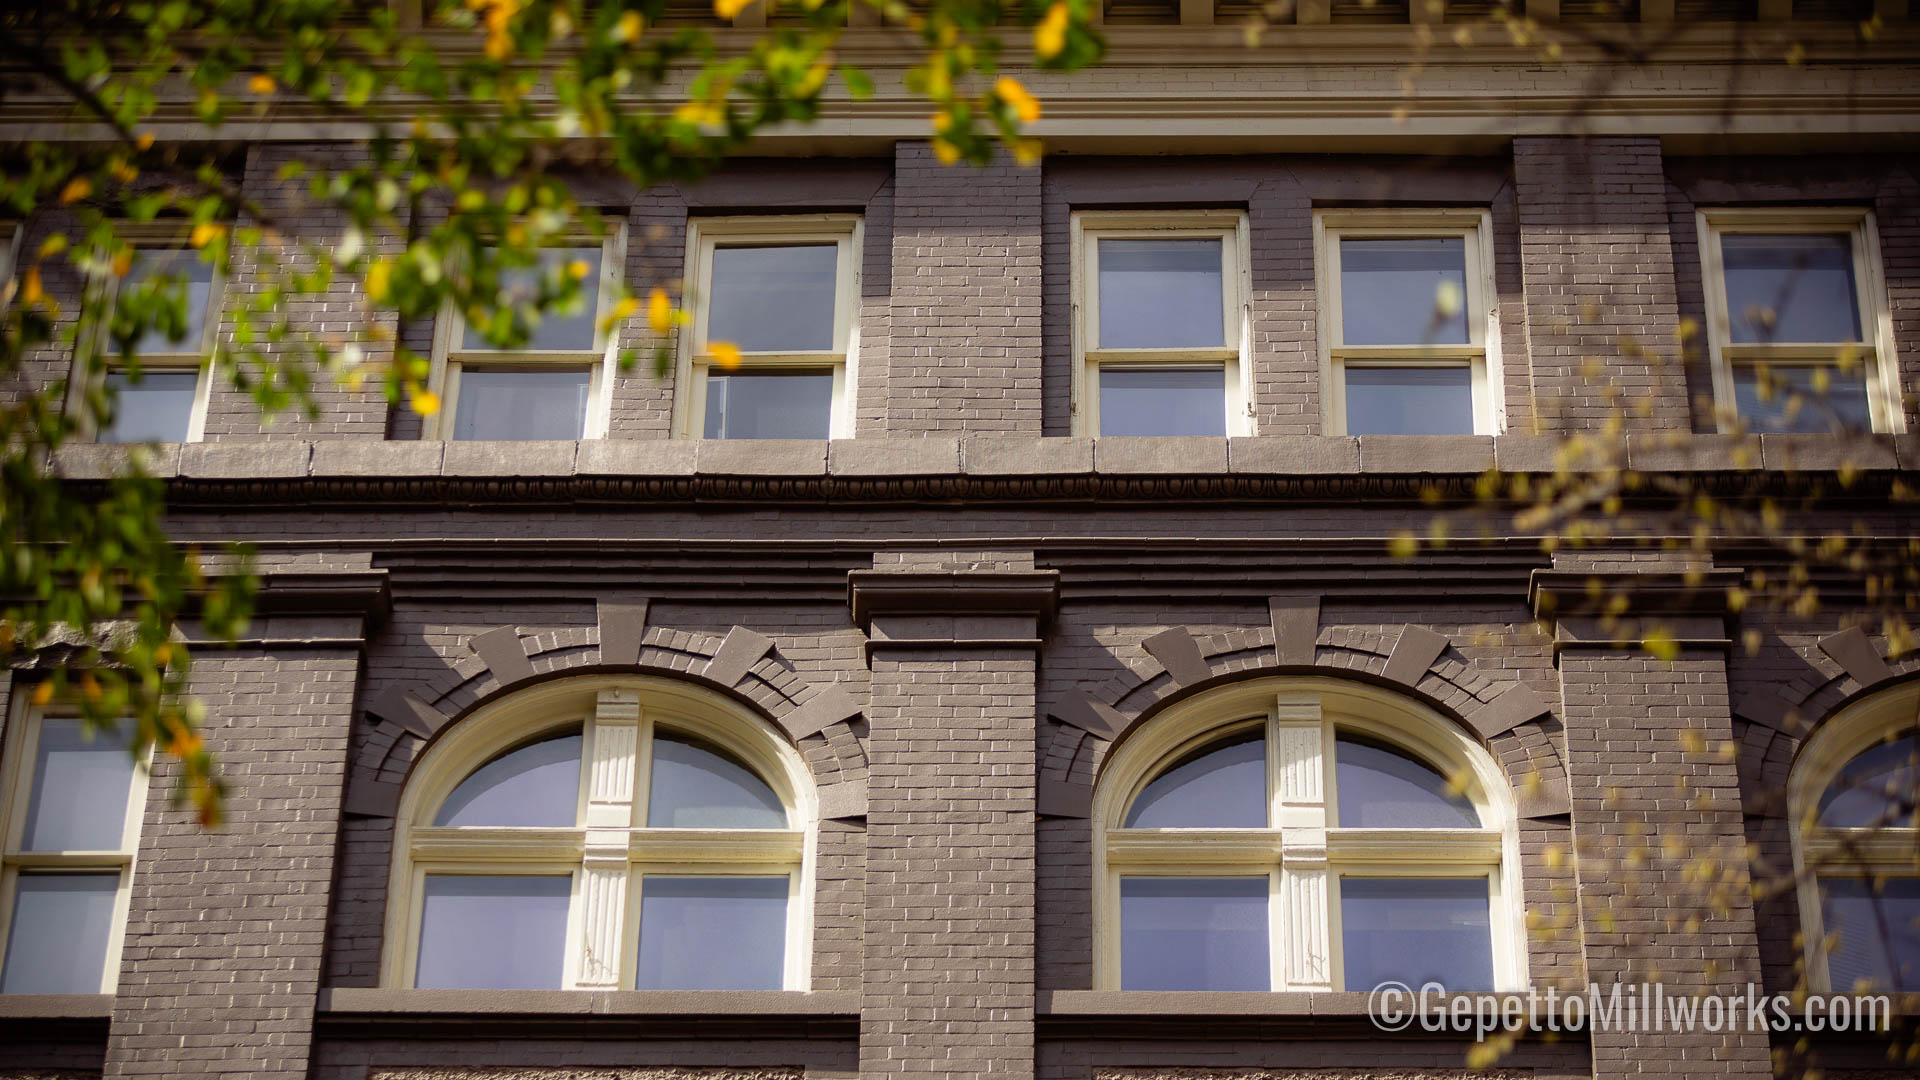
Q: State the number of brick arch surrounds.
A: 3